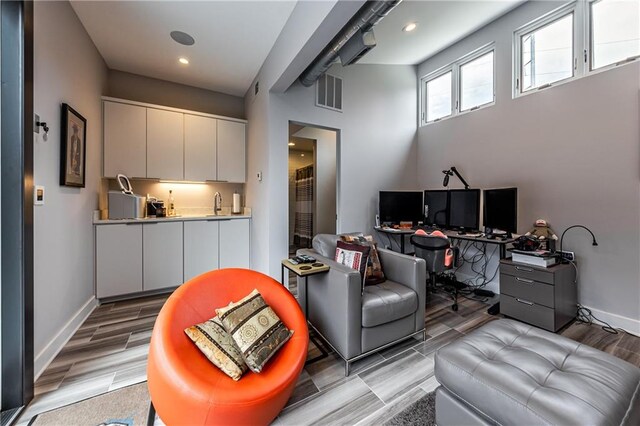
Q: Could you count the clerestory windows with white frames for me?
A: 4